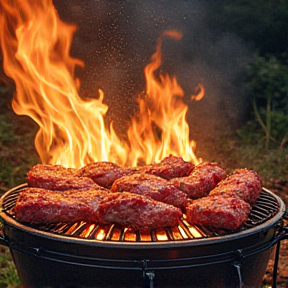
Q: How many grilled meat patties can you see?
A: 9